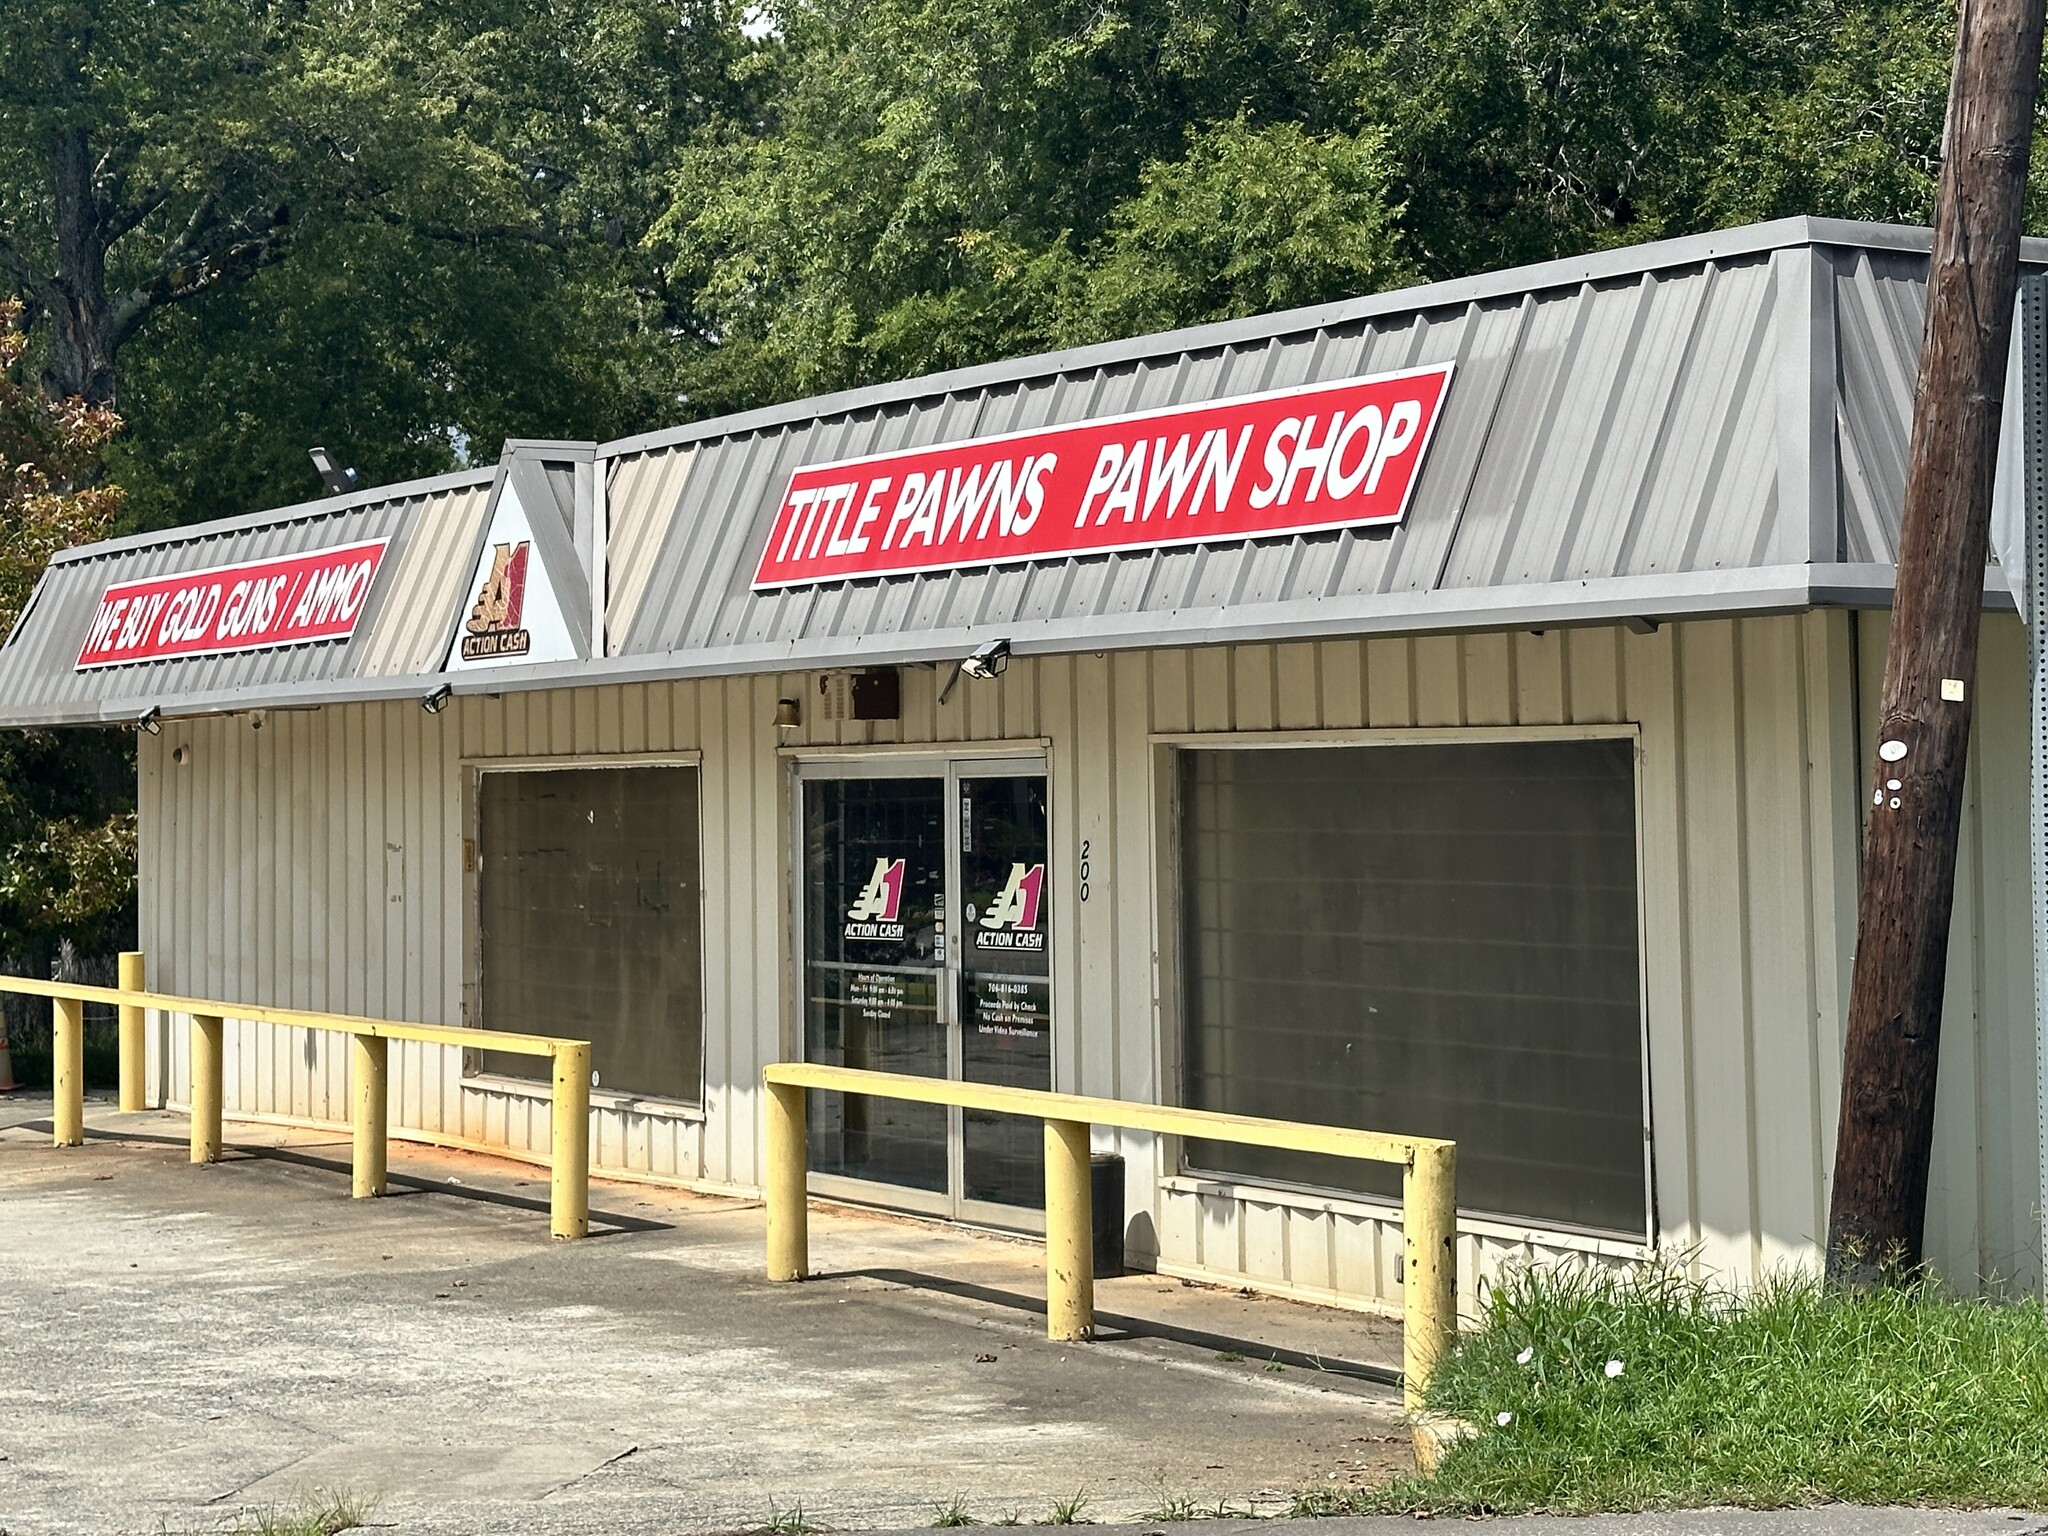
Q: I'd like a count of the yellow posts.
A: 8